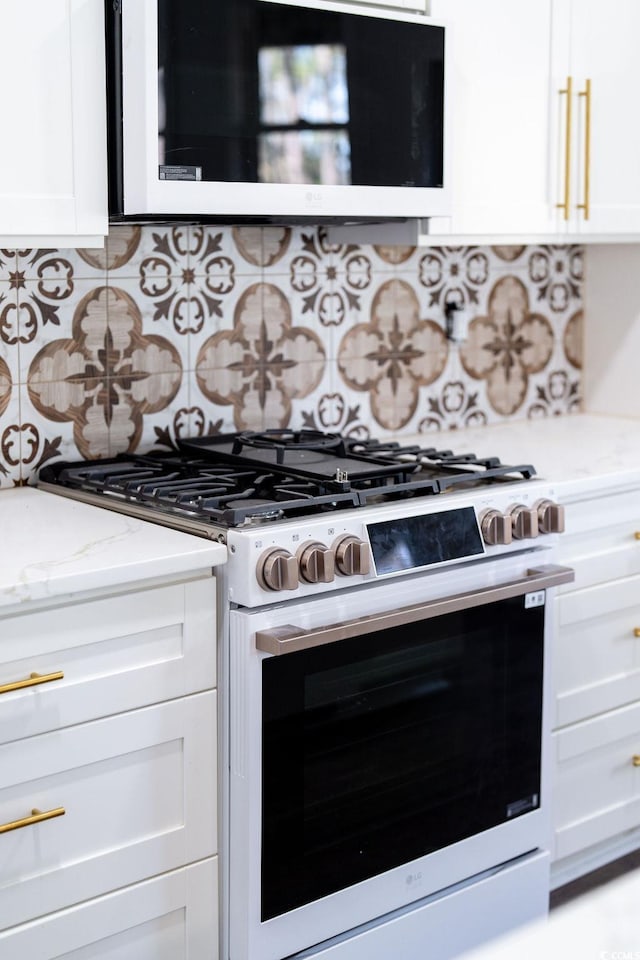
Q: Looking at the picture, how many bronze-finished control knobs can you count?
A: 6